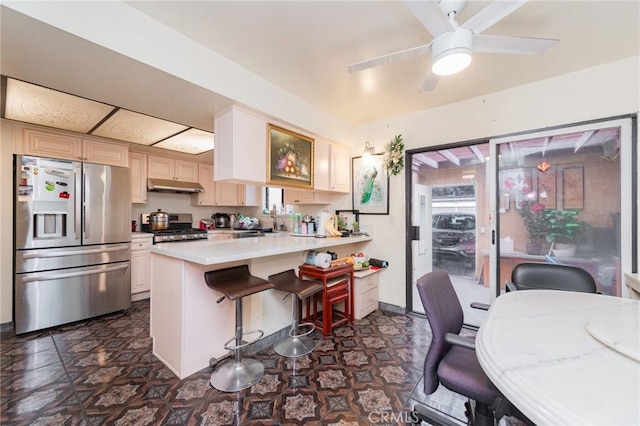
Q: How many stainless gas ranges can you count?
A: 1